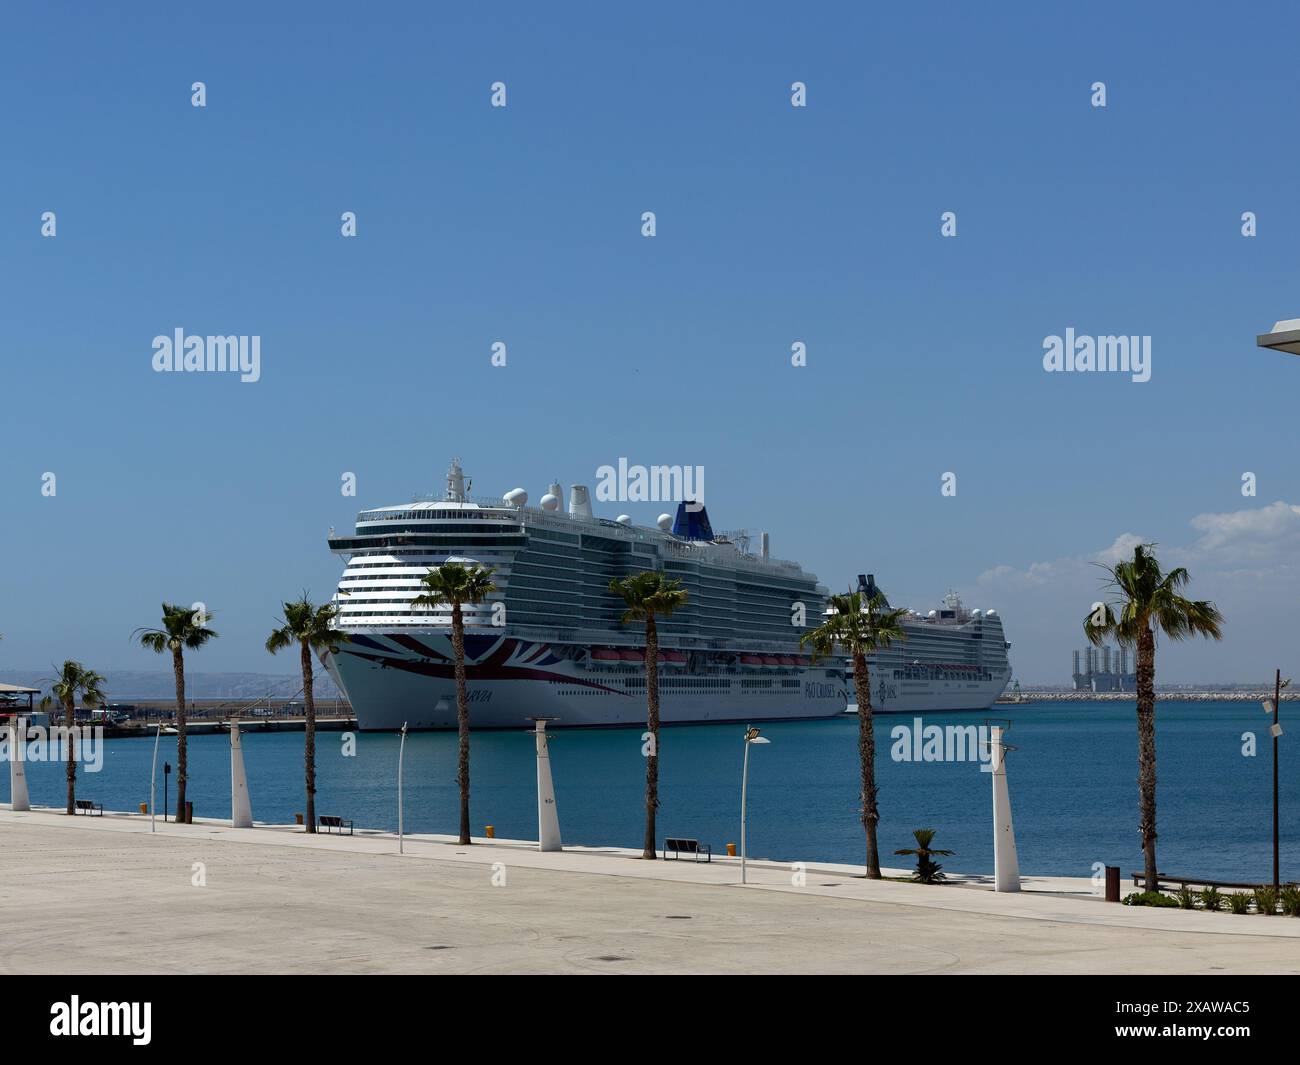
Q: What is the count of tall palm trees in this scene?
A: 7